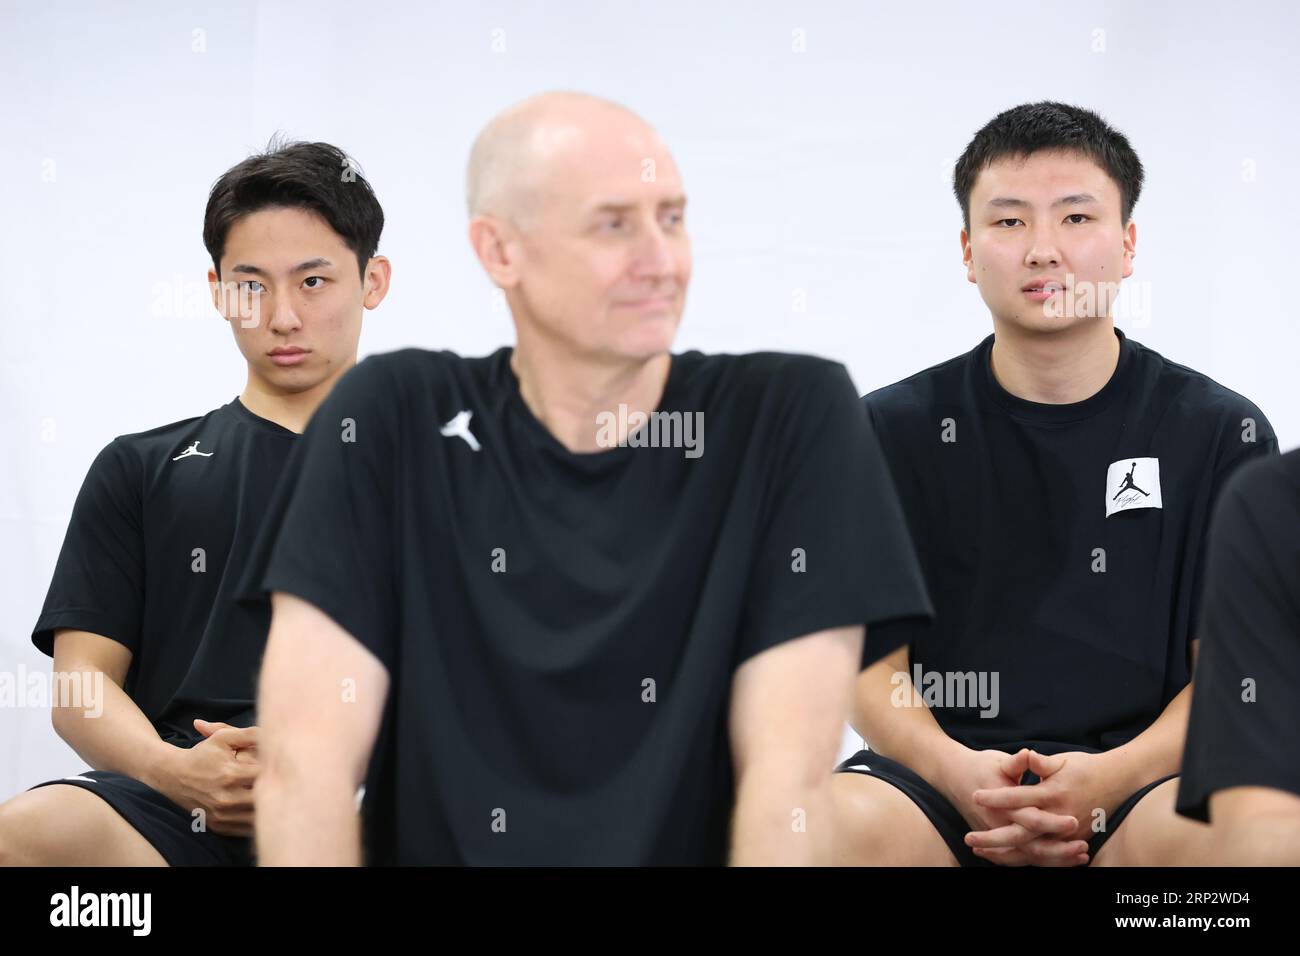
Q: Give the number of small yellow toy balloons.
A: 0